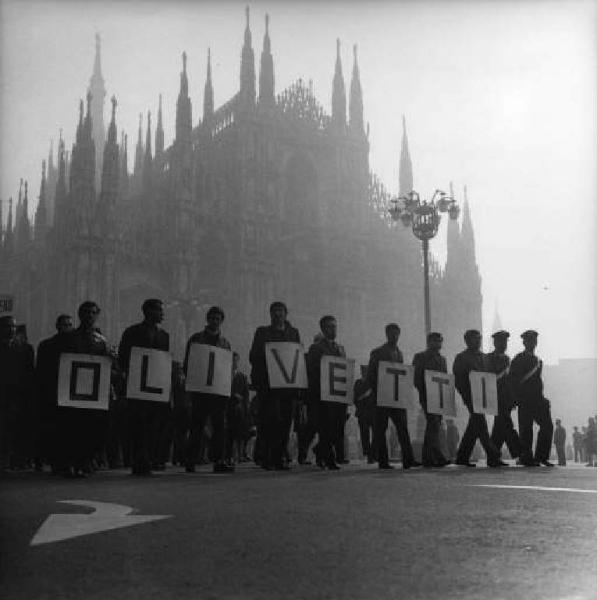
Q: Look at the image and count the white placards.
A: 8